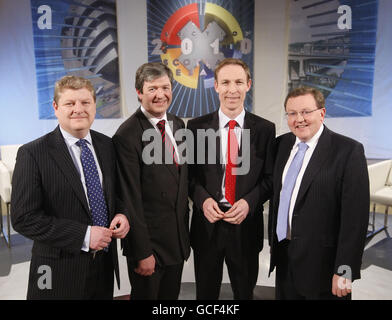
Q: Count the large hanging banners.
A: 3